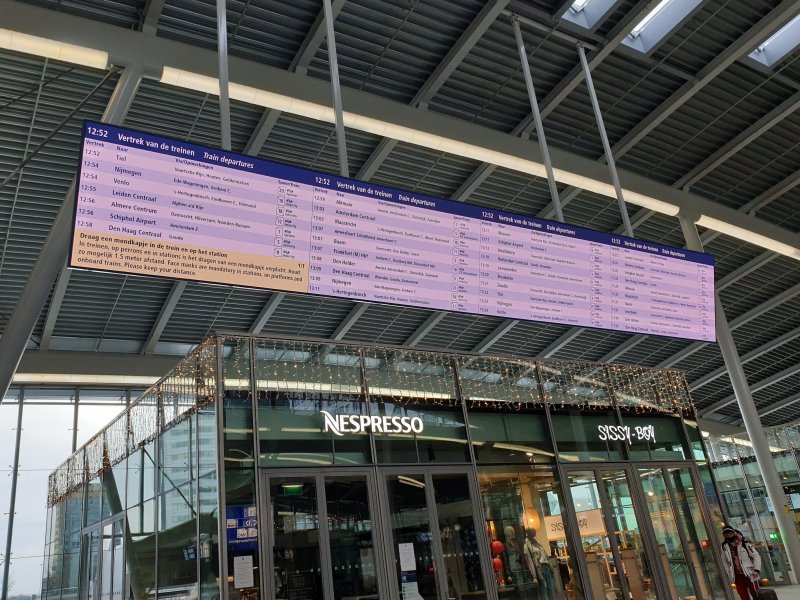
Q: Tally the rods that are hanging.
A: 4